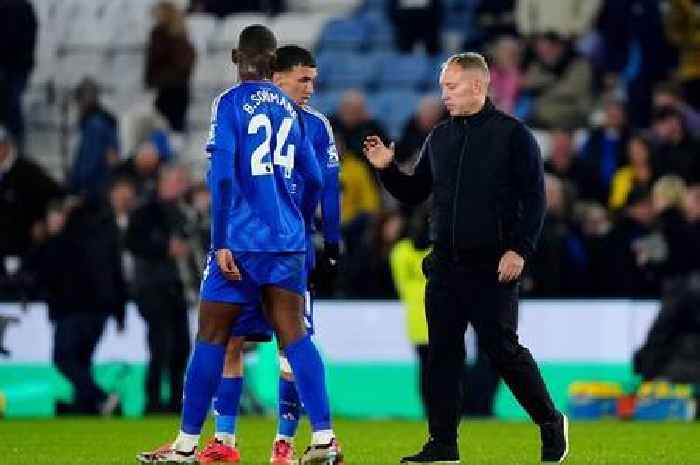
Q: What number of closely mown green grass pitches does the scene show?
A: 1